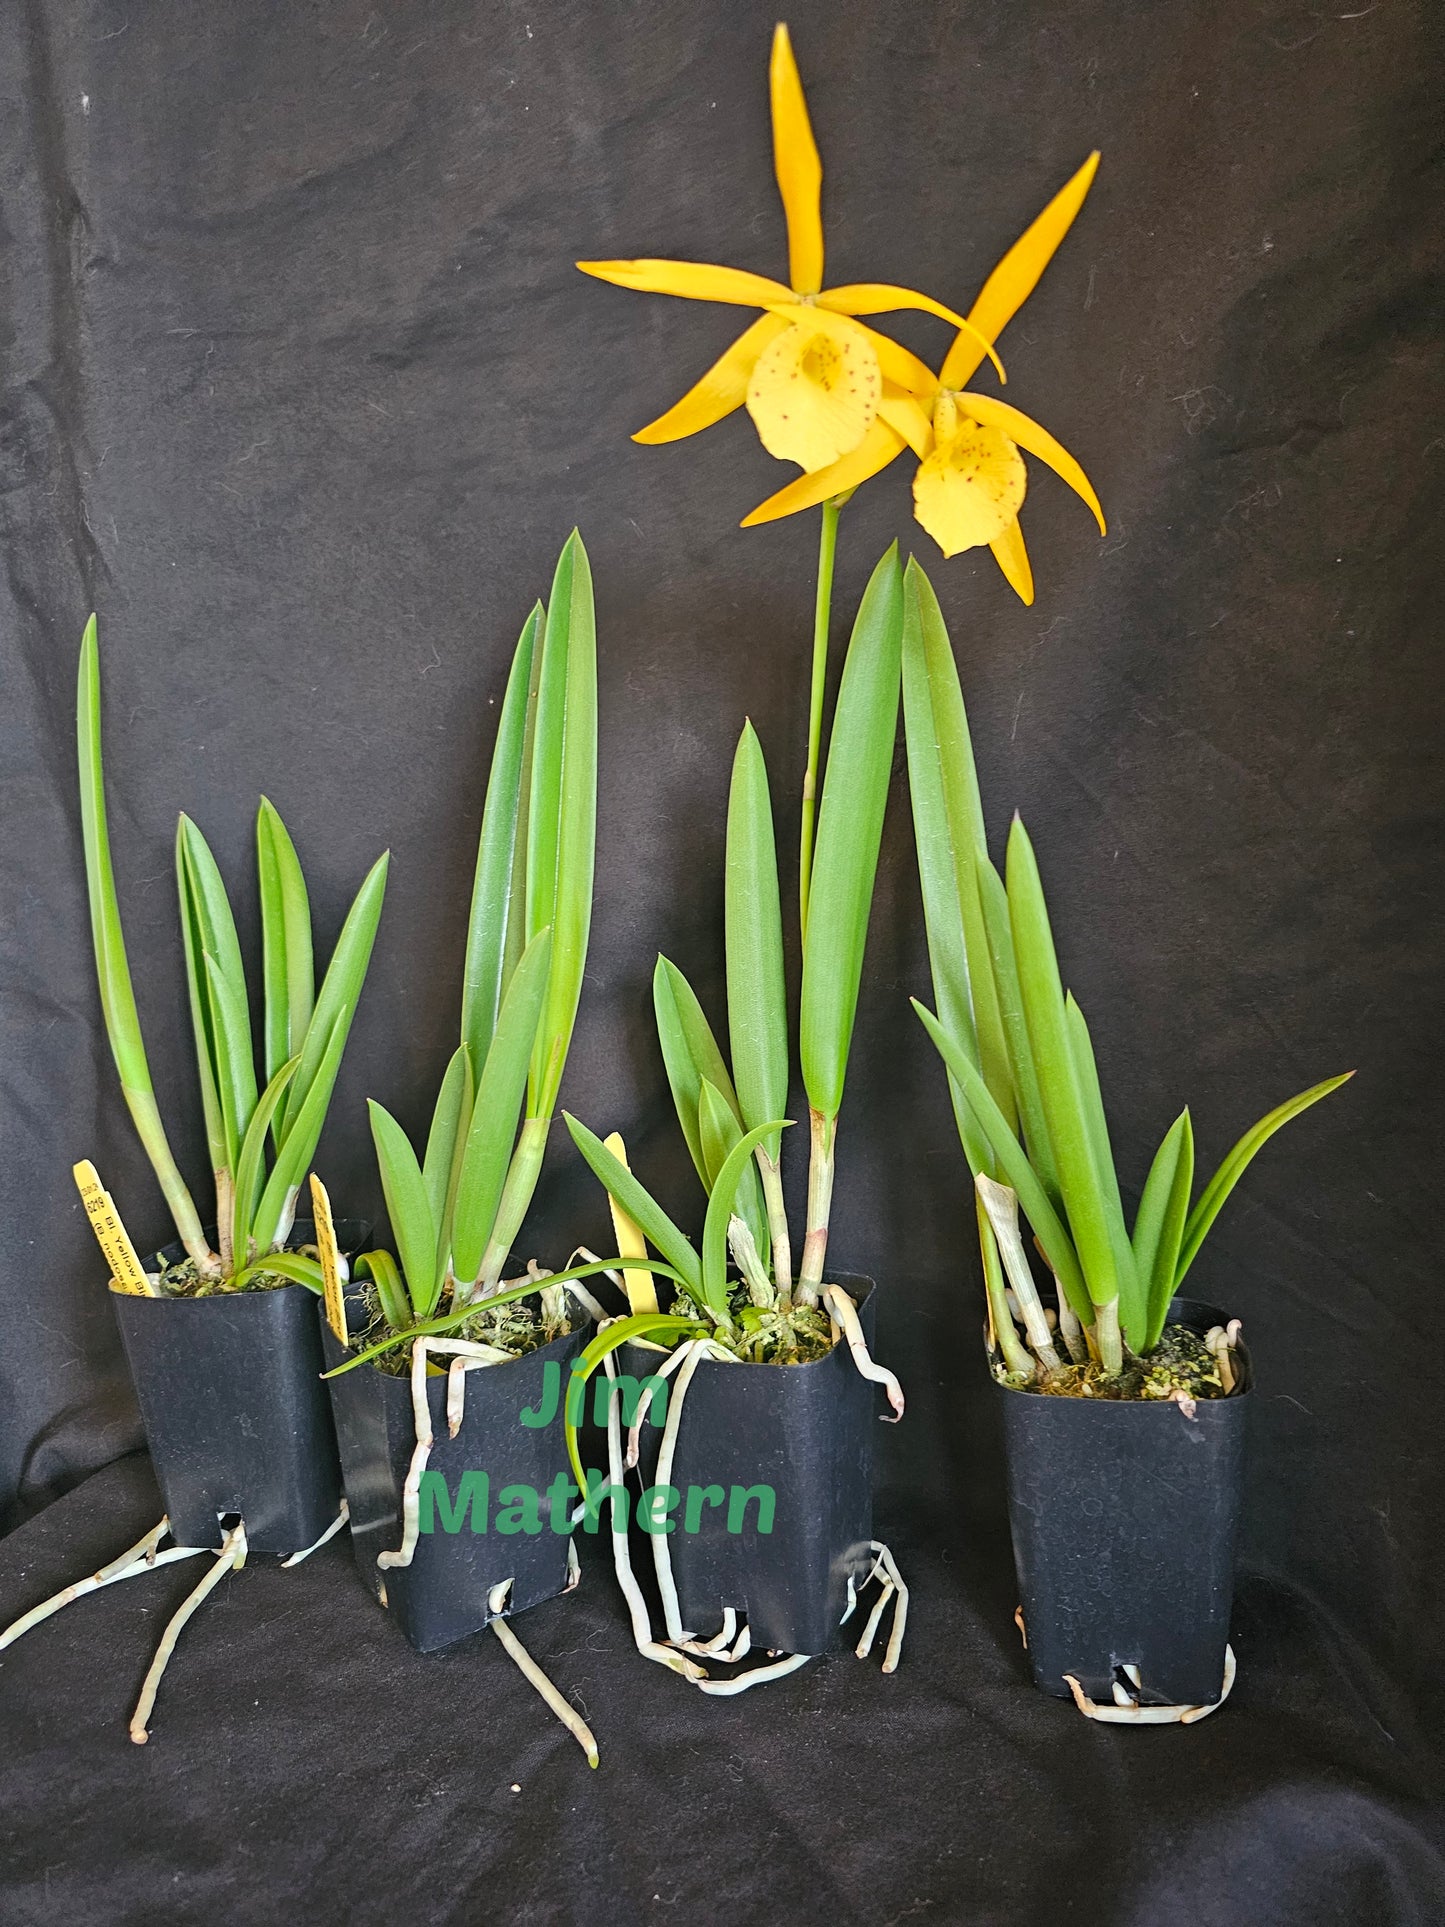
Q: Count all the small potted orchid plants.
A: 4